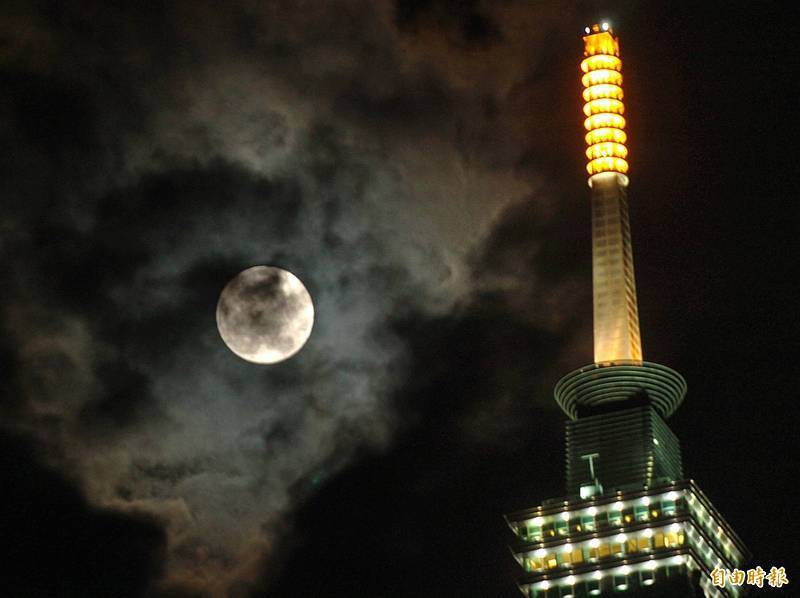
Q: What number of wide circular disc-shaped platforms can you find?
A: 1